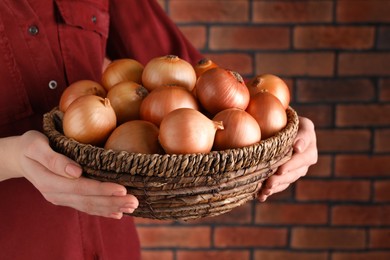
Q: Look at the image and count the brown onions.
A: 13